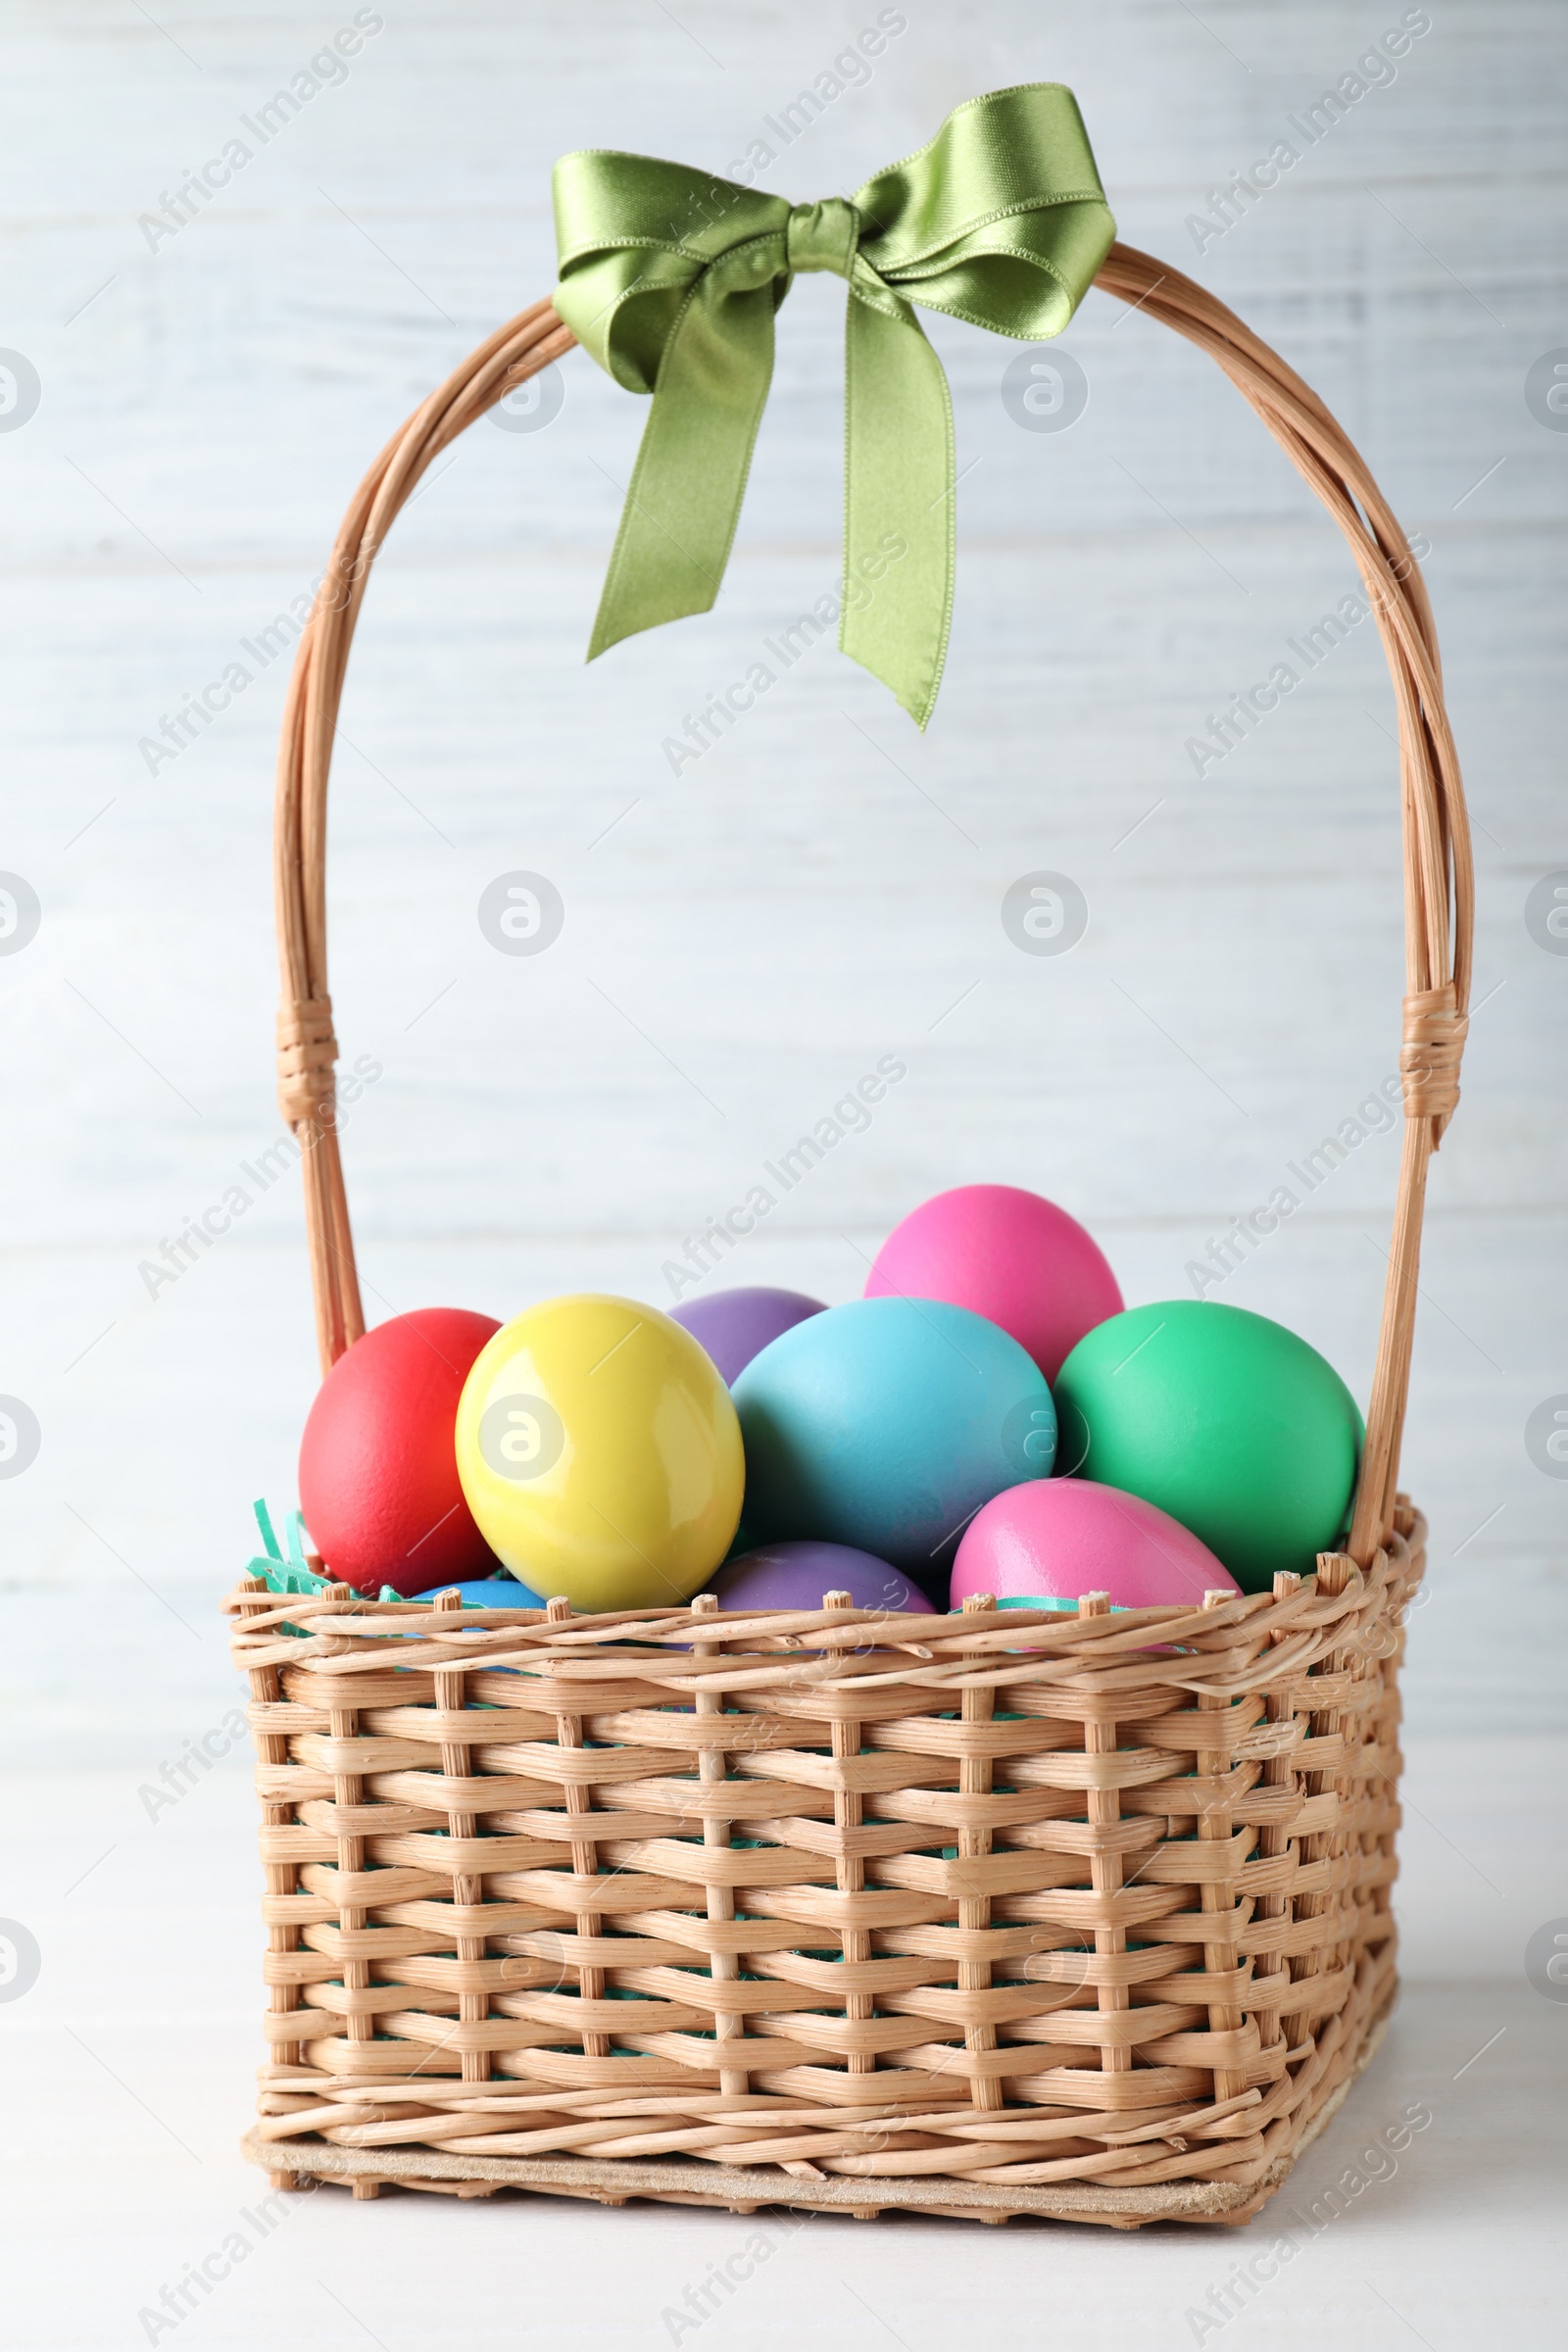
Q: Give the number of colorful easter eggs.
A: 9